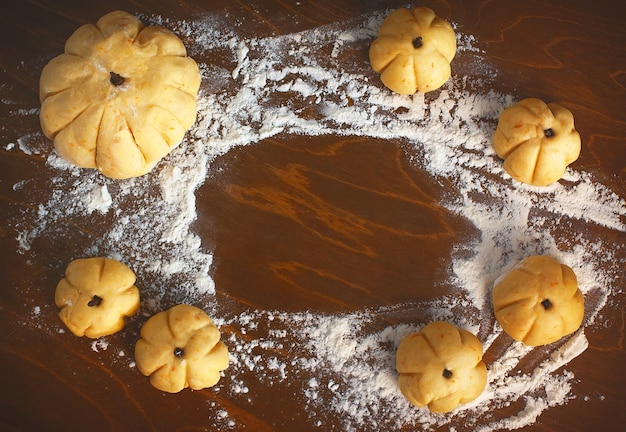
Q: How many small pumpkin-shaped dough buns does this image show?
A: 6